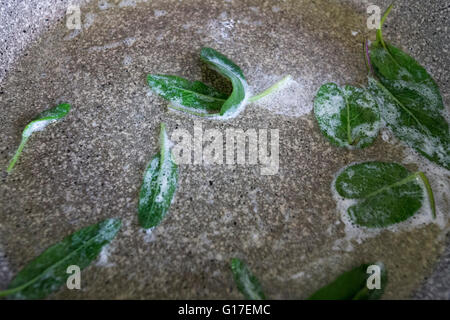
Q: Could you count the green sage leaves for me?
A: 11